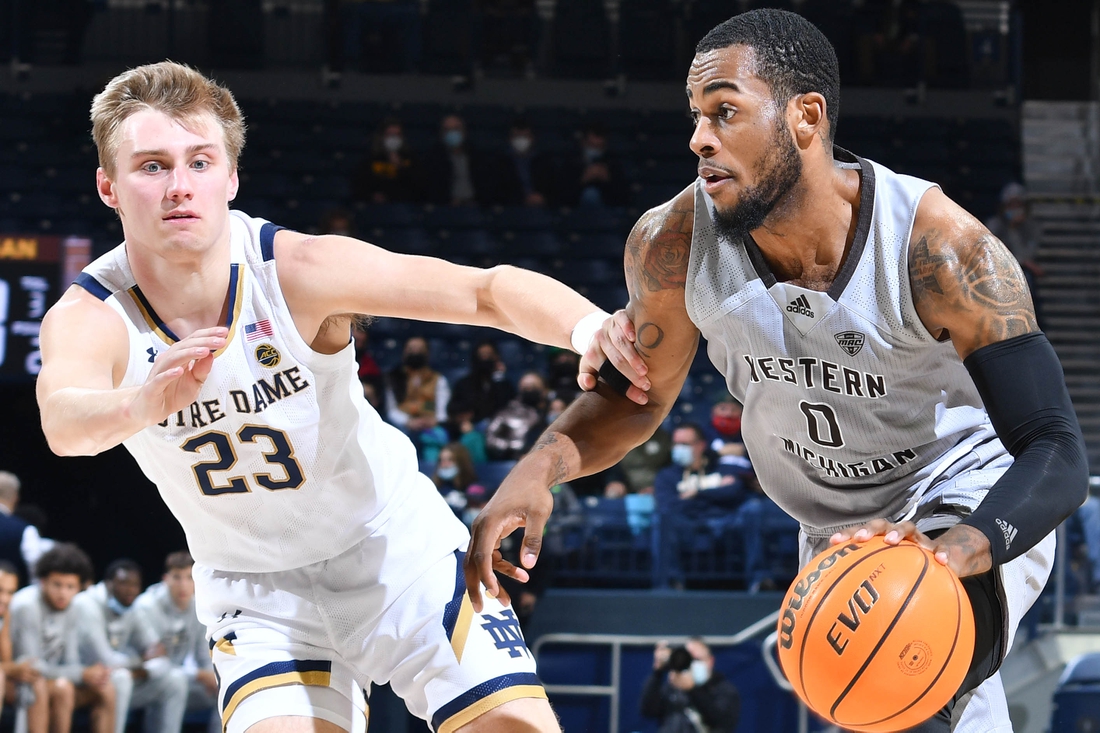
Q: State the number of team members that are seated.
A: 4